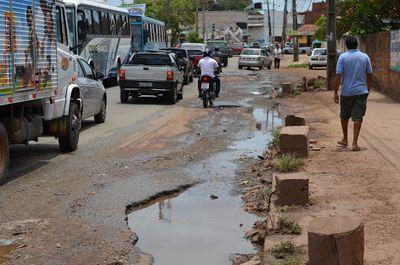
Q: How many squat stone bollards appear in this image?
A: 5